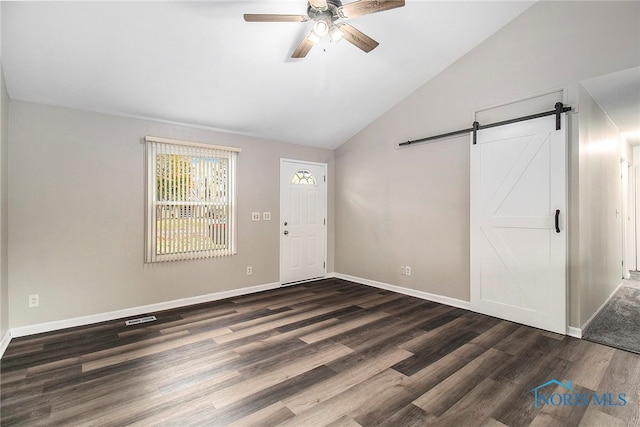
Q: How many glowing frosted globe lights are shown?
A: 3